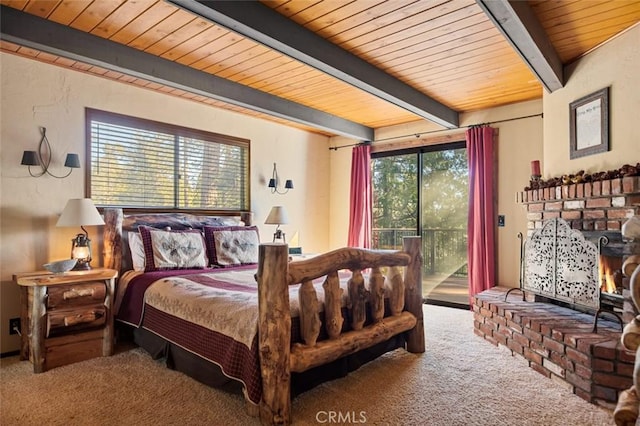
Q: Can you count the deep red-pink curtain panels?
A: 2